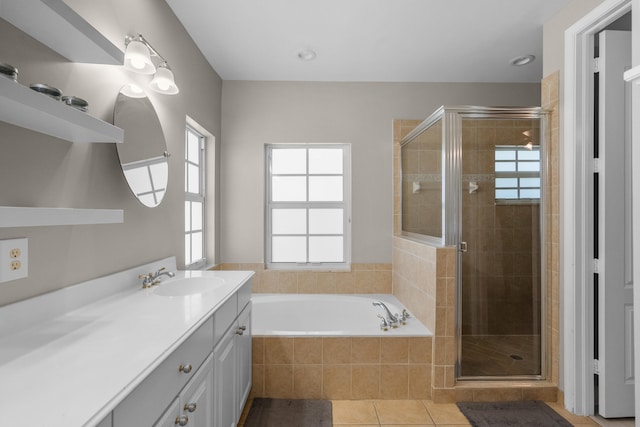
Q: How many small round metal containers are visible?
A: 3